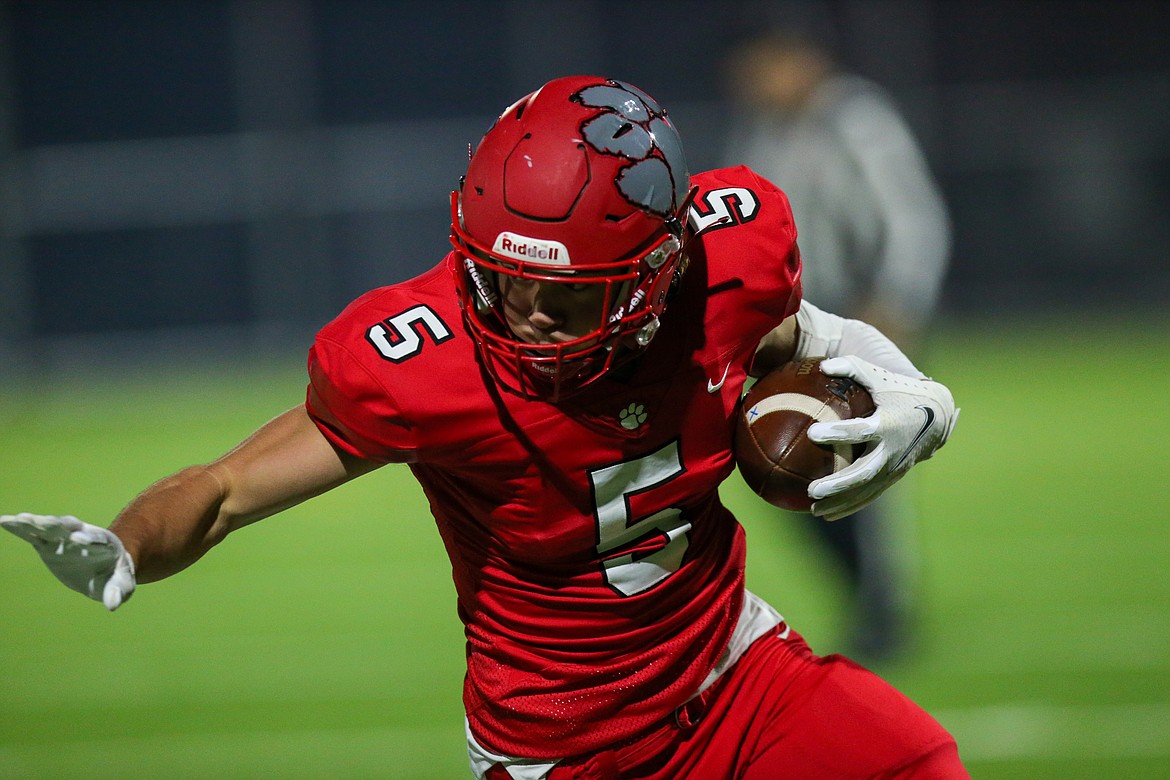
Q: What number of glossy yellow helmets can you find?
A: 0